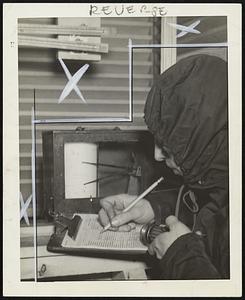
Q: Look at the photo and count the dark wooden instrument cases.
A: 1